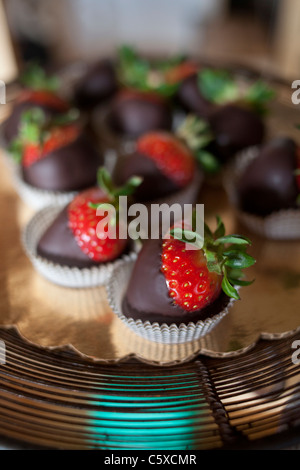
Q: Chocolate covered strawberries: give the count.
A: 10